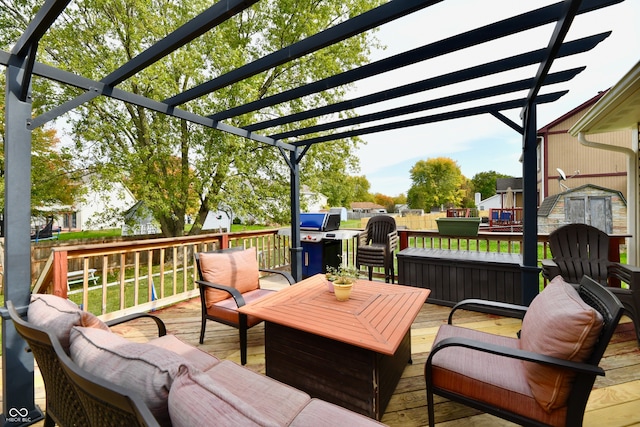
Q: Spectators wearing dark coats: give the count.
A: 0